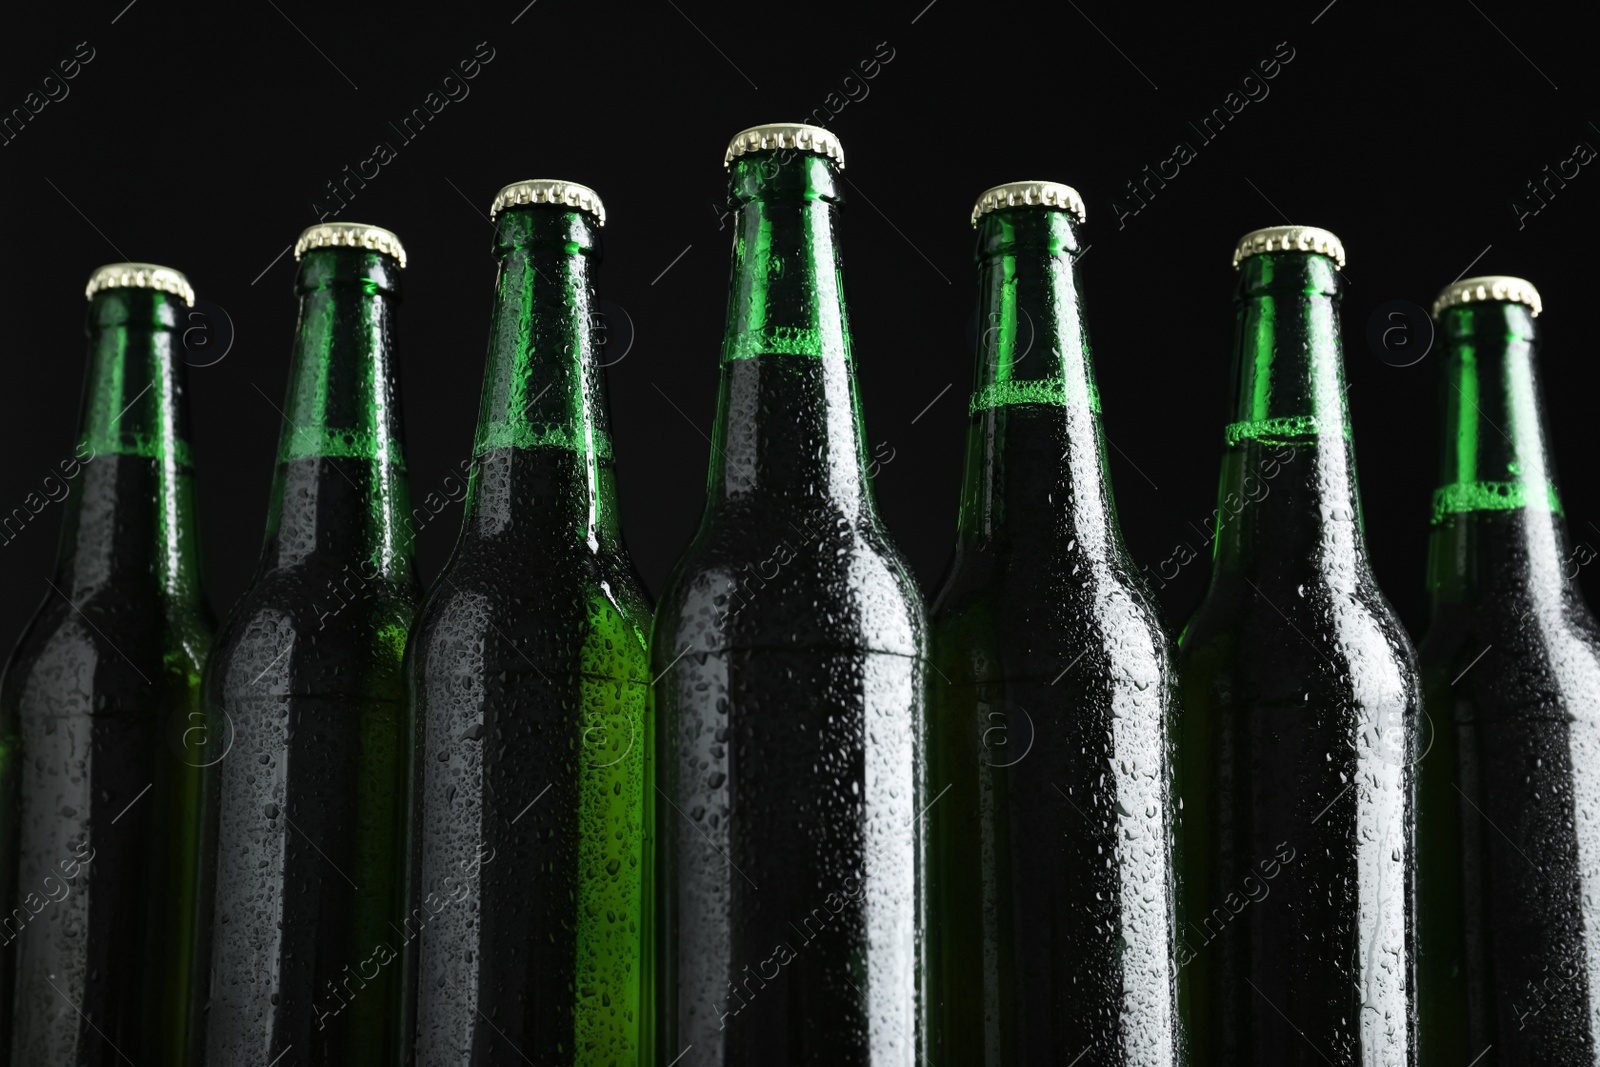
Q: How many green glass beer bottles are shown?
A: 7